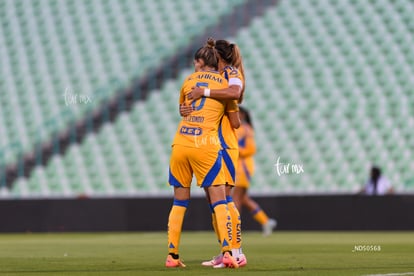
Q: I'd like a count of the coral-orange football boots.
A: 2